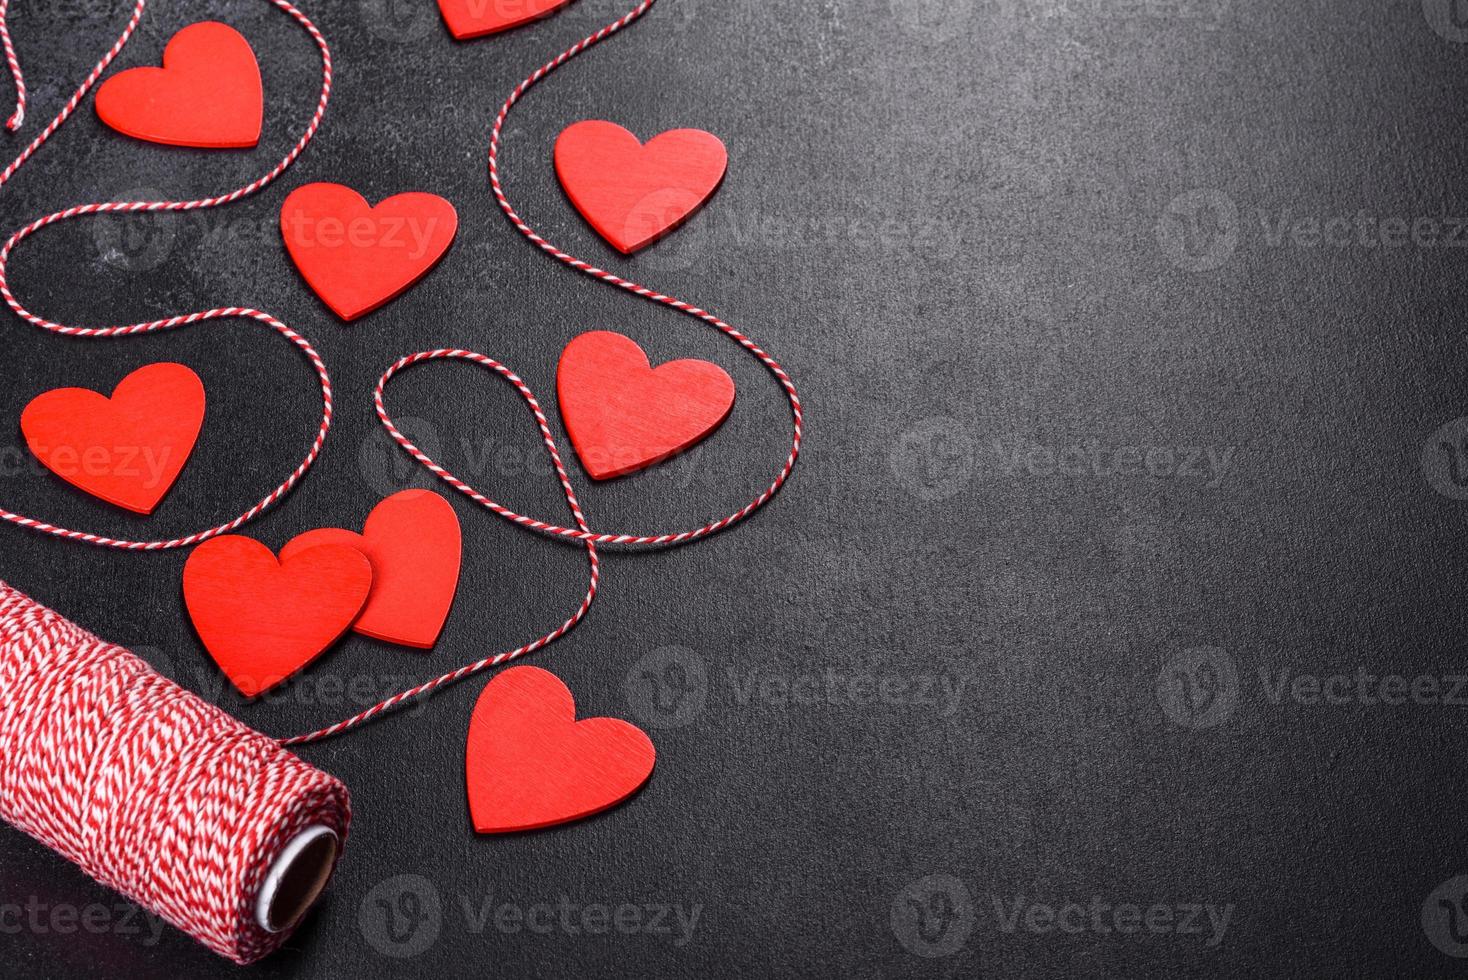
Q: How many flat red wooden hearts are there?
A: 9